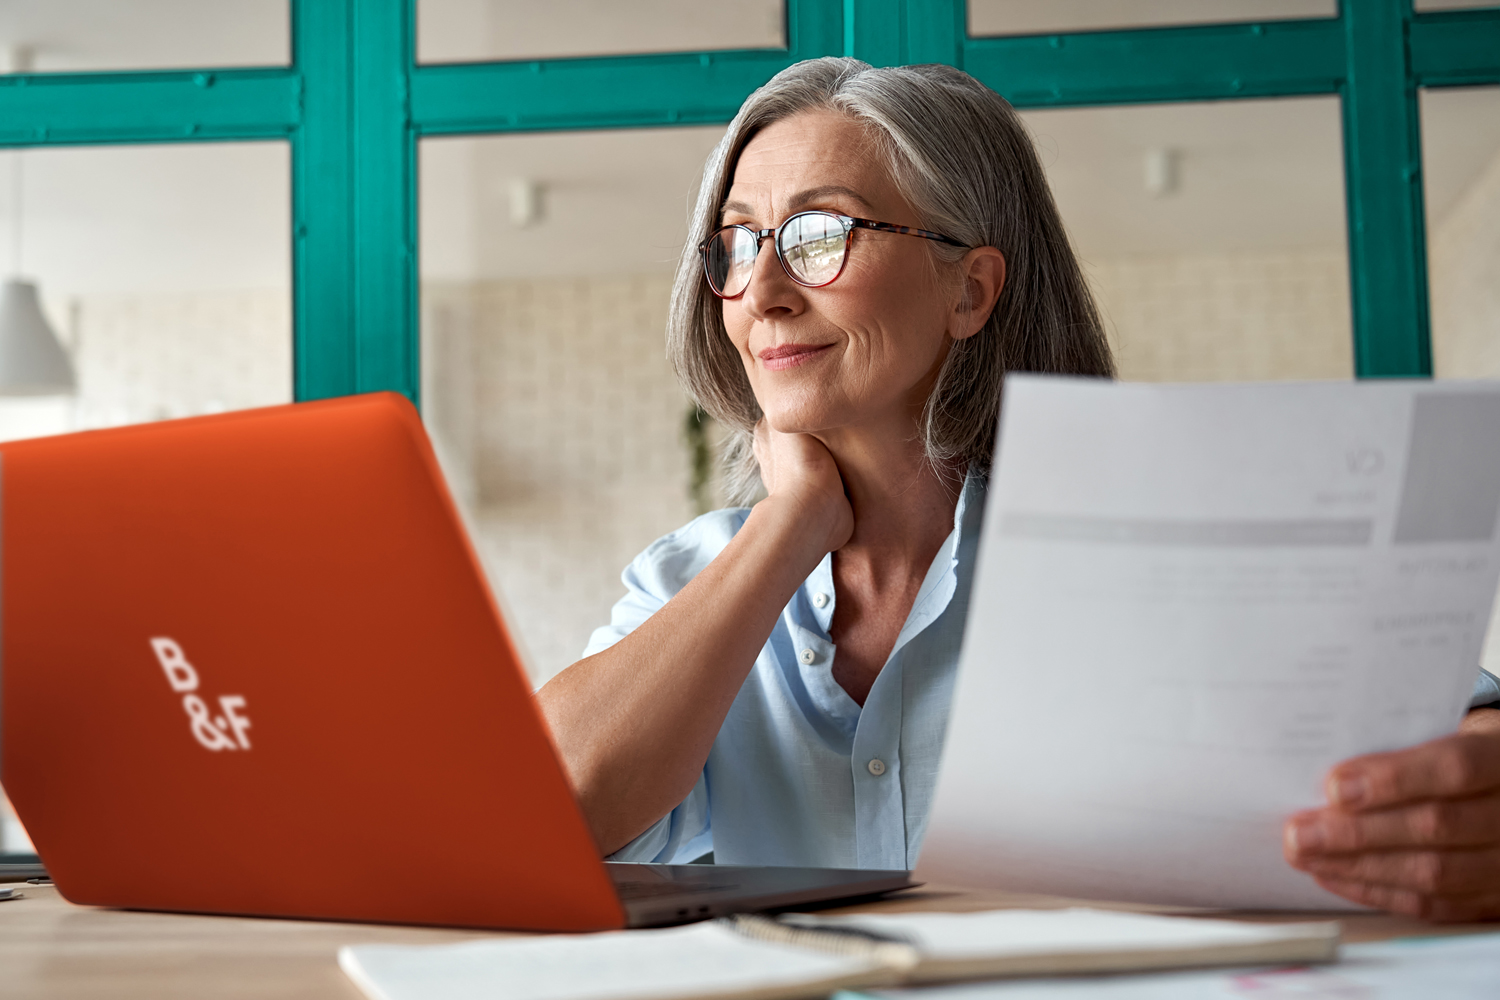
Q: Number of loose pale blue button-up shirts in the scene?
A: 1